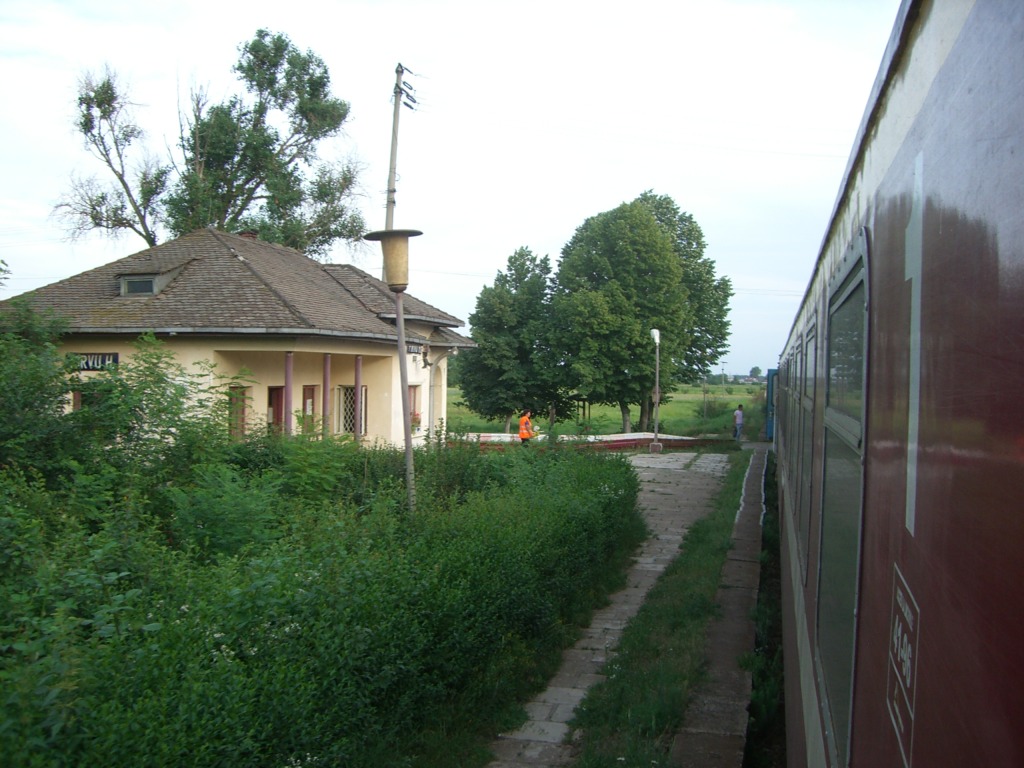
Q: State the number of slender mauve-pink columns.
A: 3